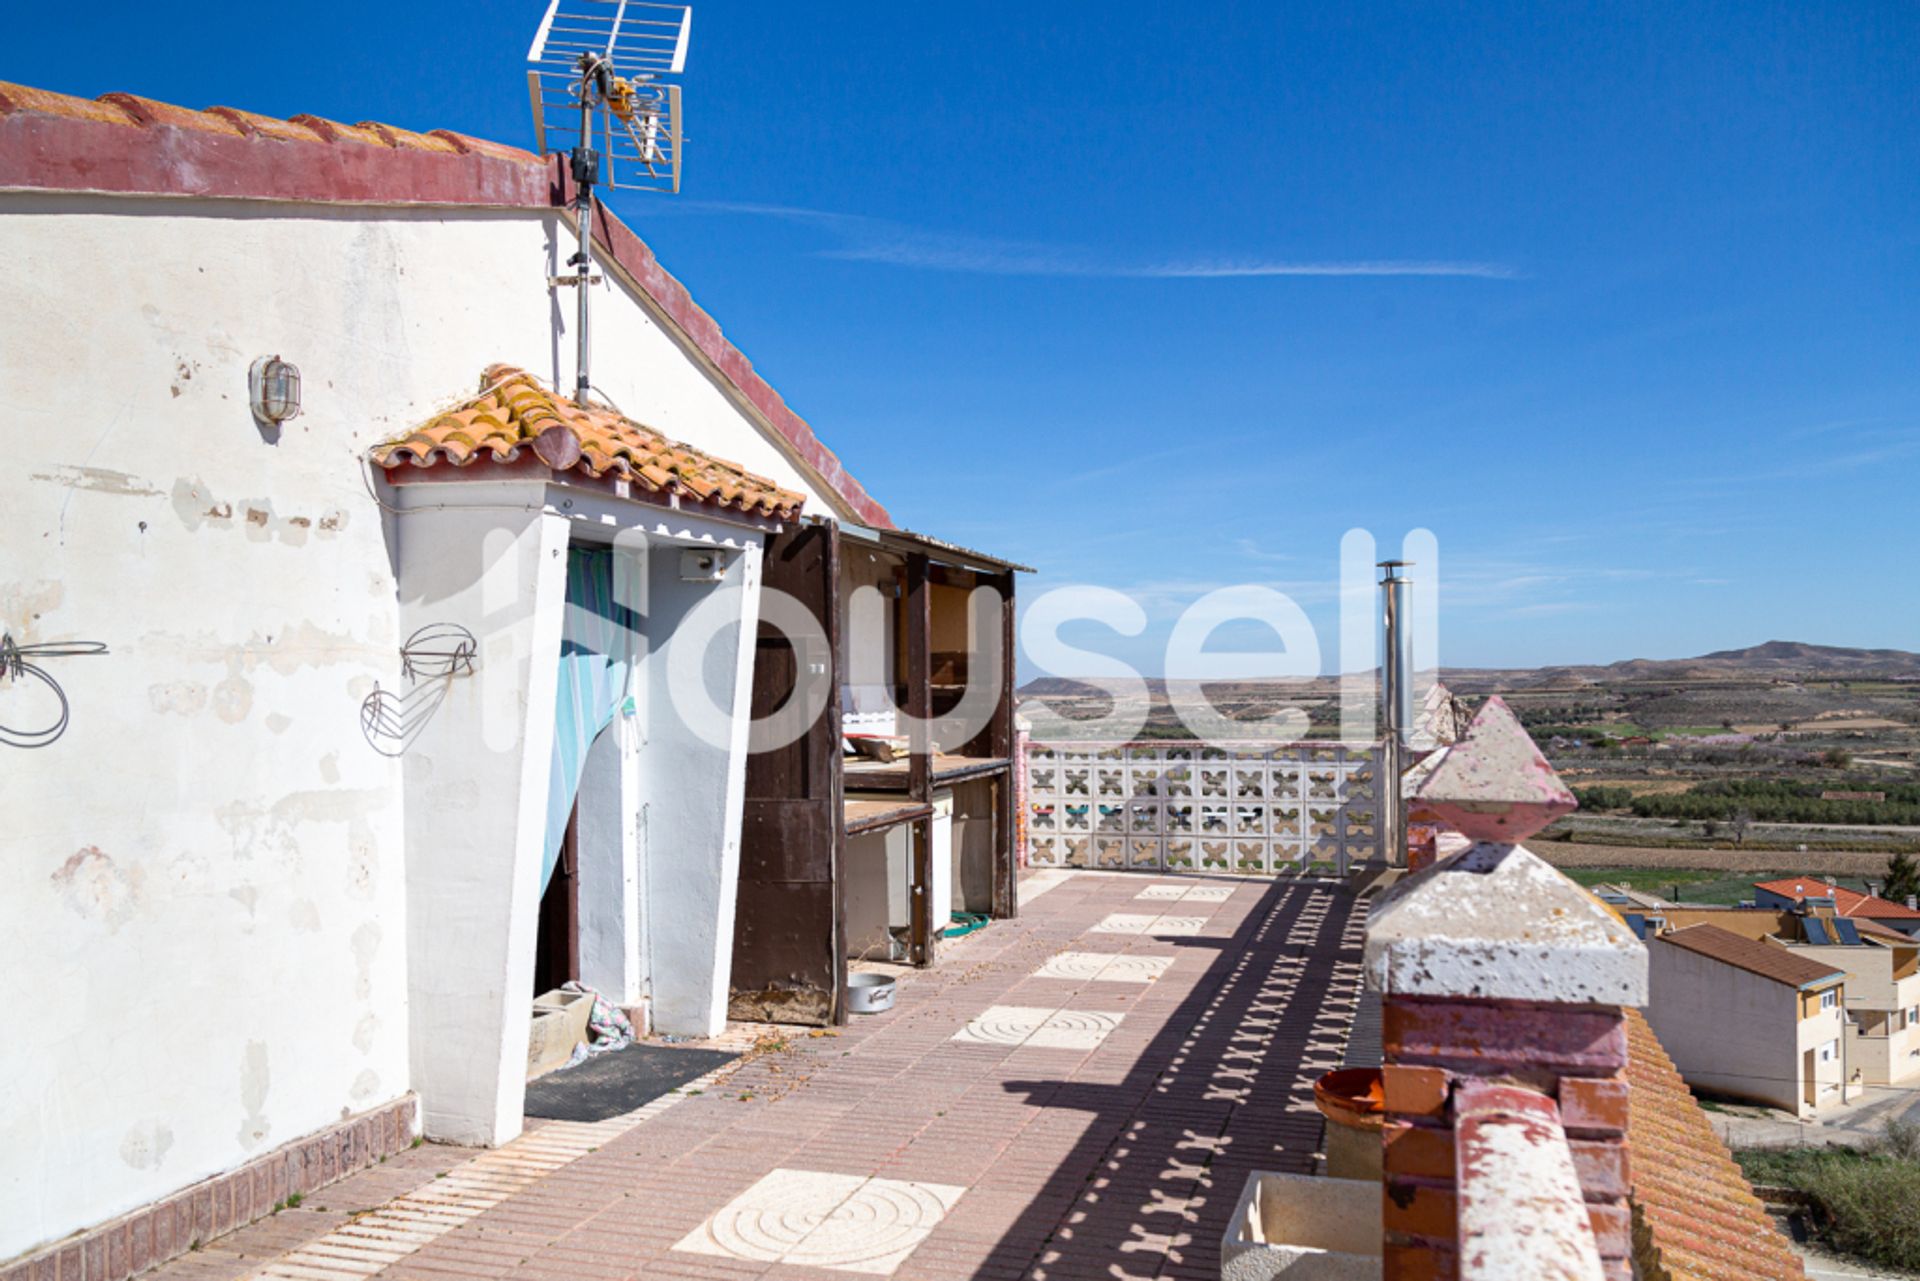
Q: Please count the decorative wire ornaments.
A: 2